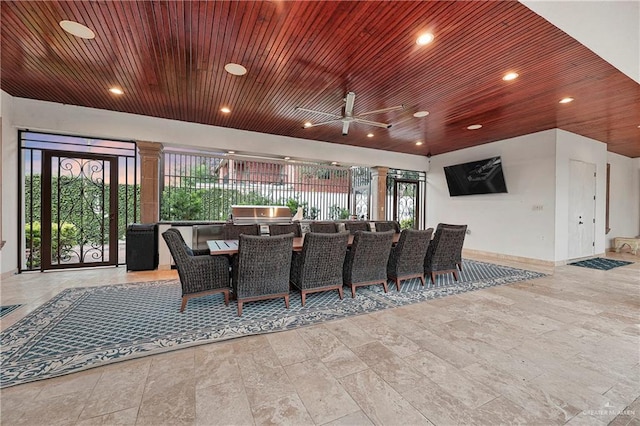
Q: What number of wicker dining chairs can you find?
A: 12